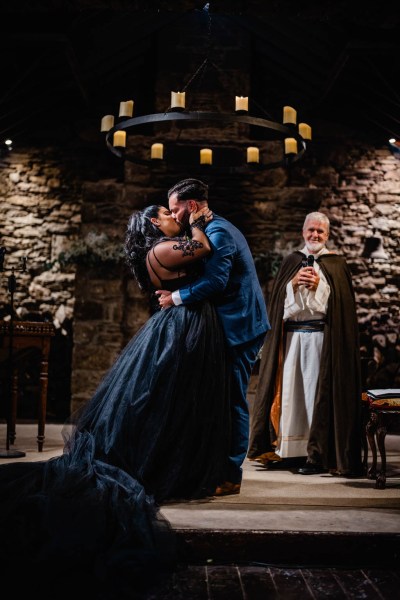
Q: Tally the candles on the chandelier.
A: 11